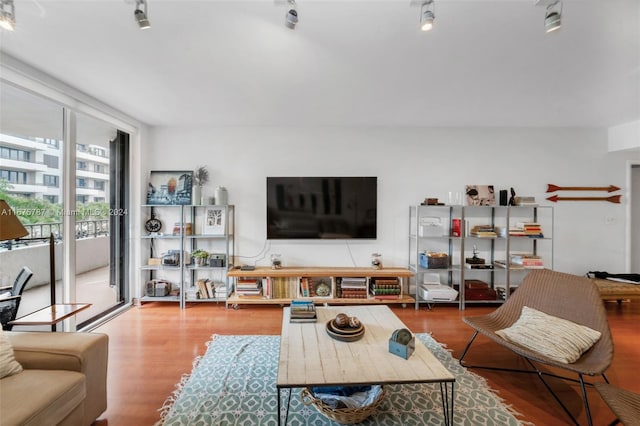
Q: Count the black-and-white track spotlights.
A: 5